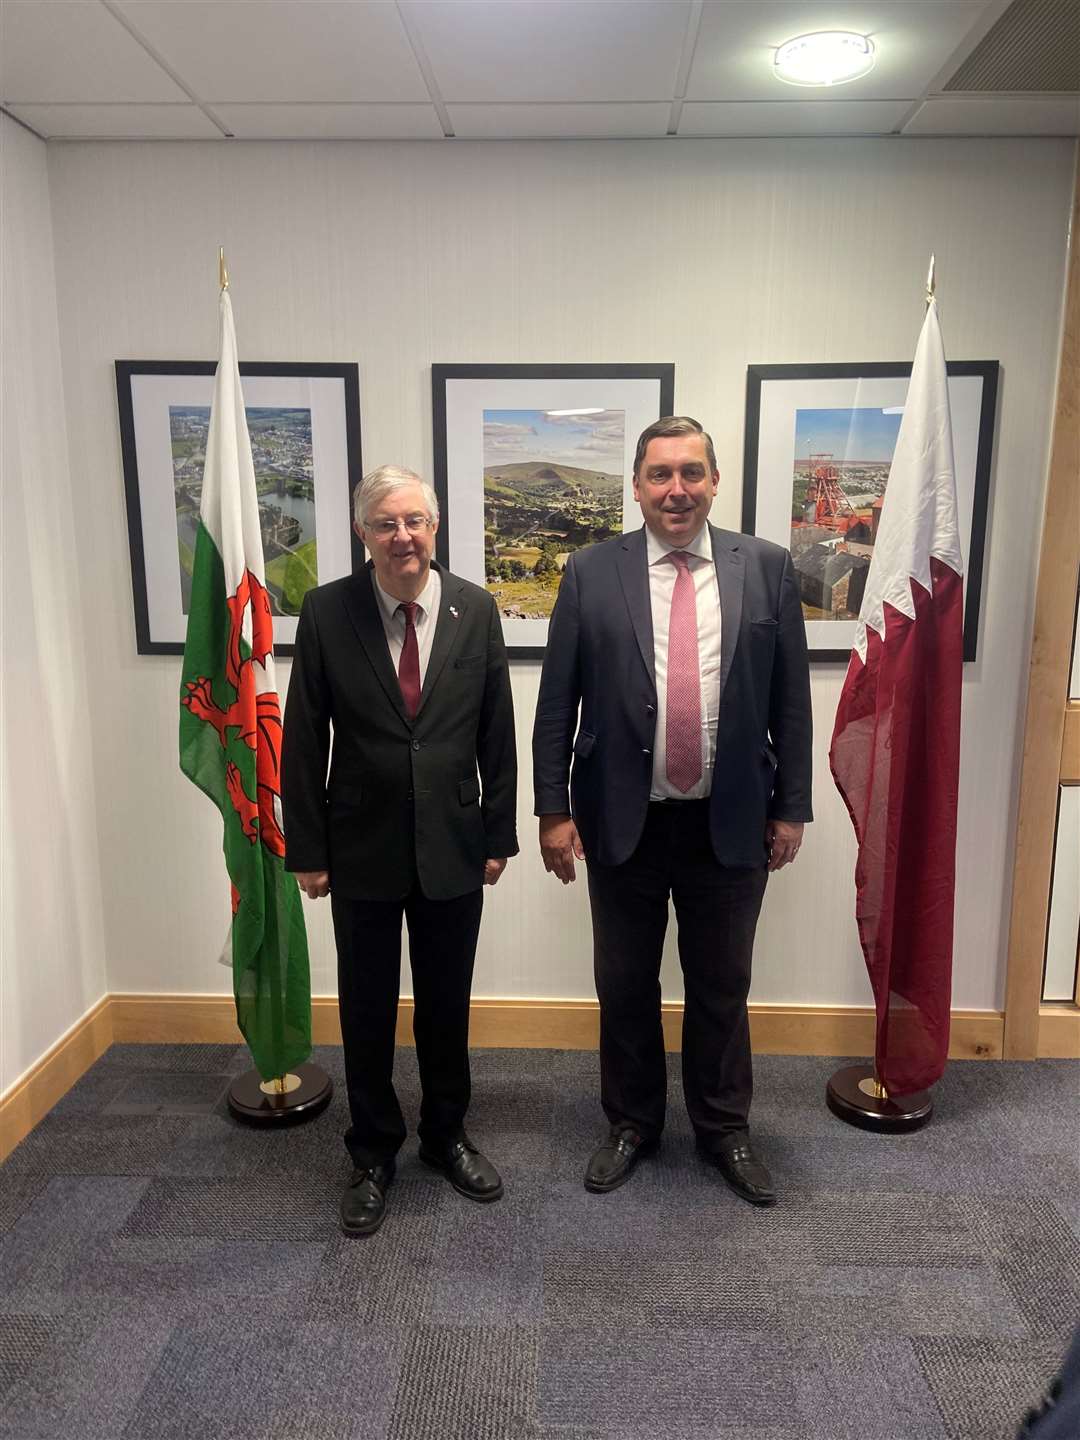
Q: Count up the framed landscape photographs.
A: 3